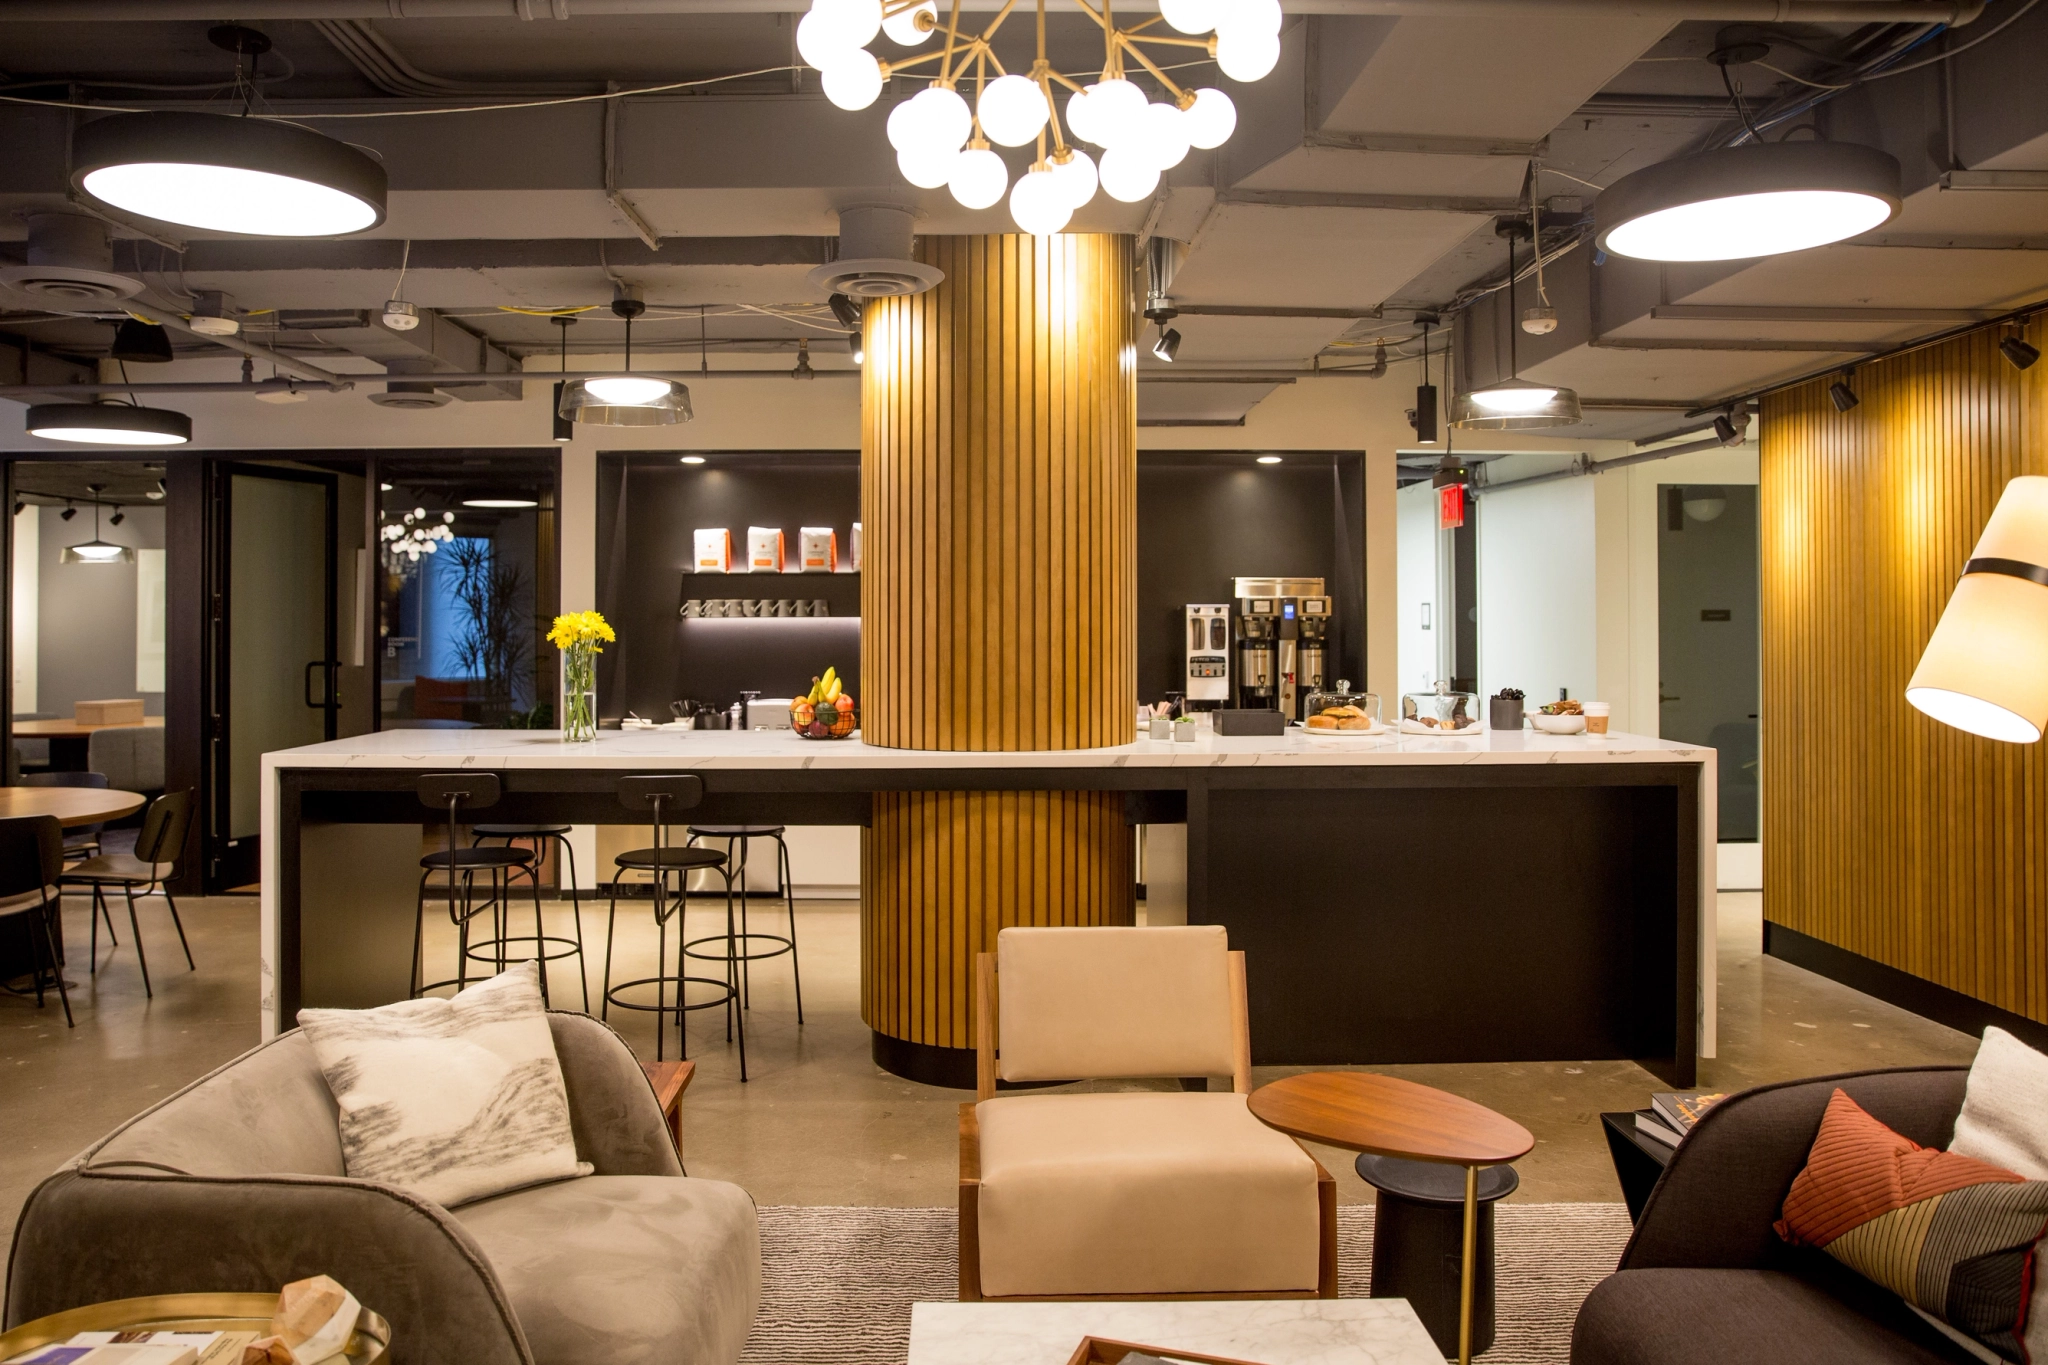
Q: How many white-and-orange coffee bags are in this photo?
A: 4